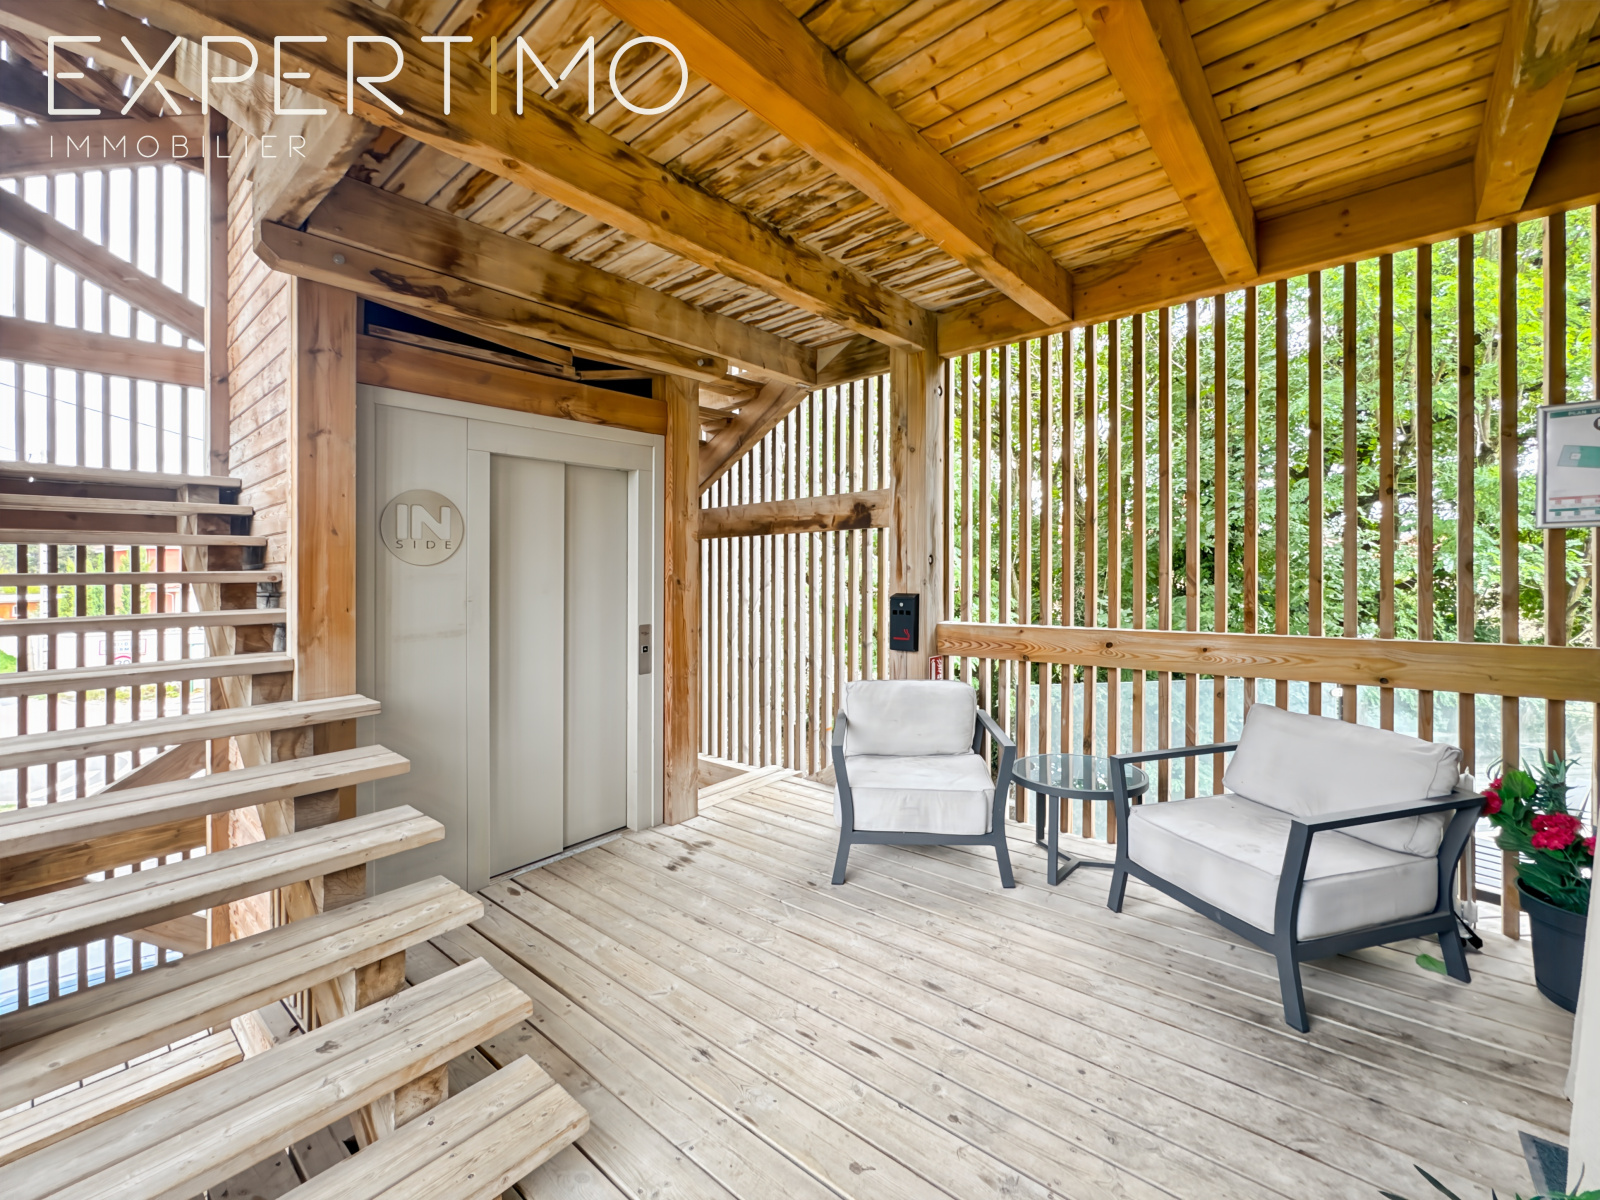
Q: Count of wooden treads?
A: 12